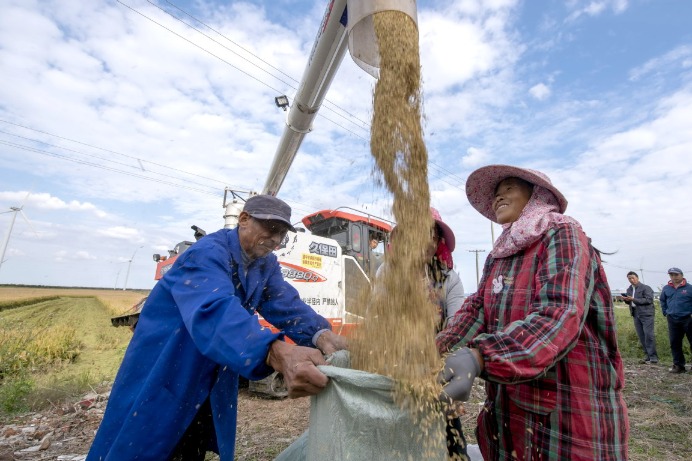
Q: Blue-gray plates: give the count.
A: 0